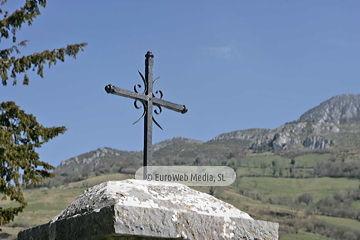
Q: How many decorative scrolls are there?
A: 4